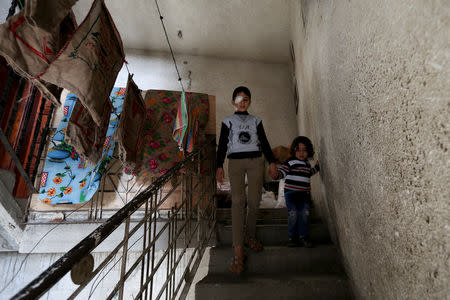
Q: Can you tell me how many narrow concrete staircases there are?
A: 1